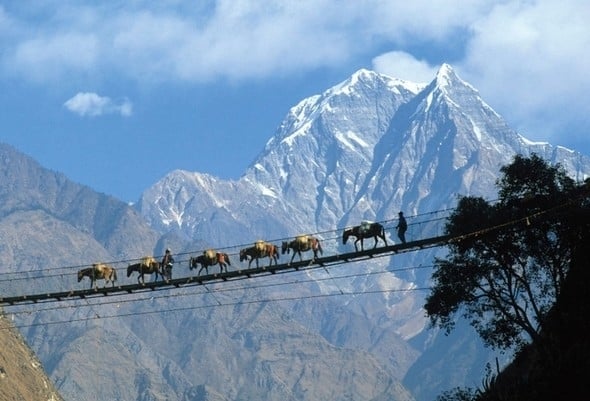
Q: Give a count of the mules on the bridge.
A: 6